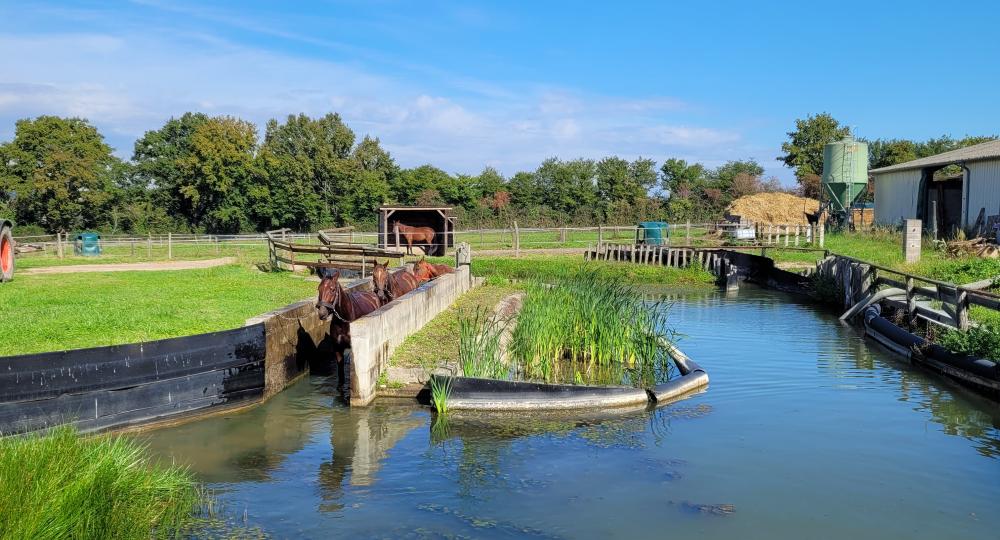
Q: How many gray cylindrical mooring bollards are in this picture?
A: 0